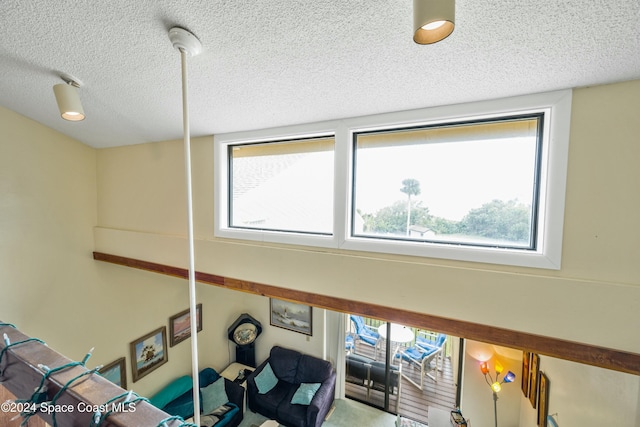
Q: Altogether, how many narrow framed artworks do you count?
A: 3